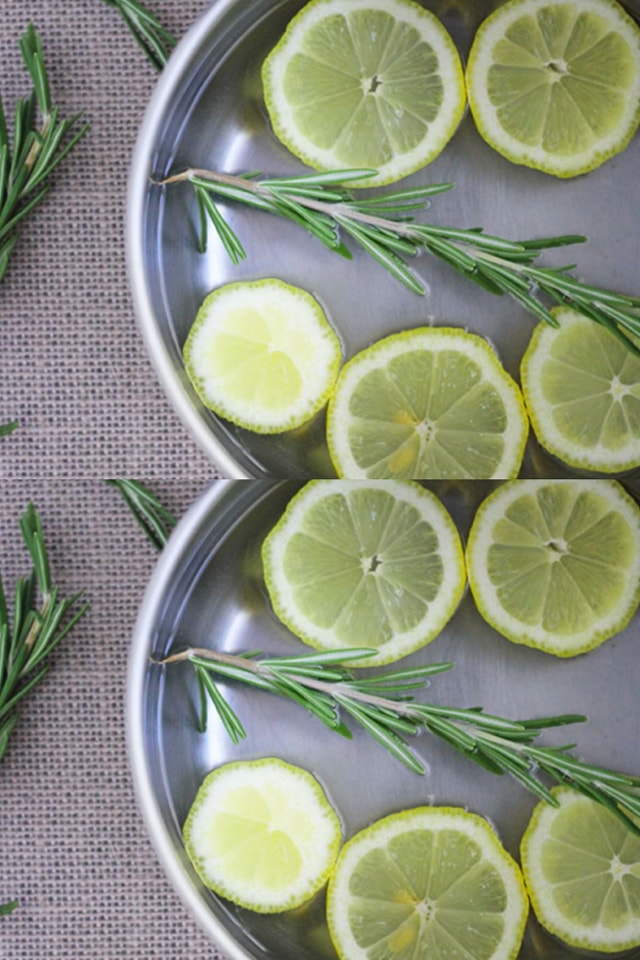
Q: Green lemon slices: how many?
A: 10